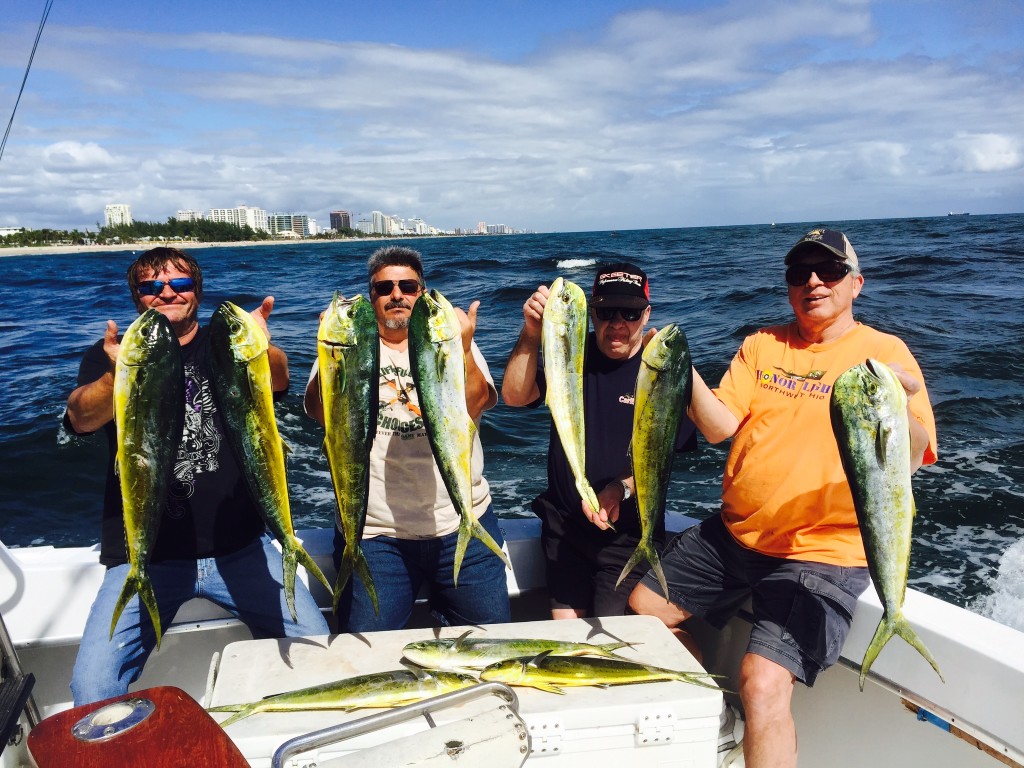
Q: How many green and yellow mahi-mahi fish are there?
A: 10